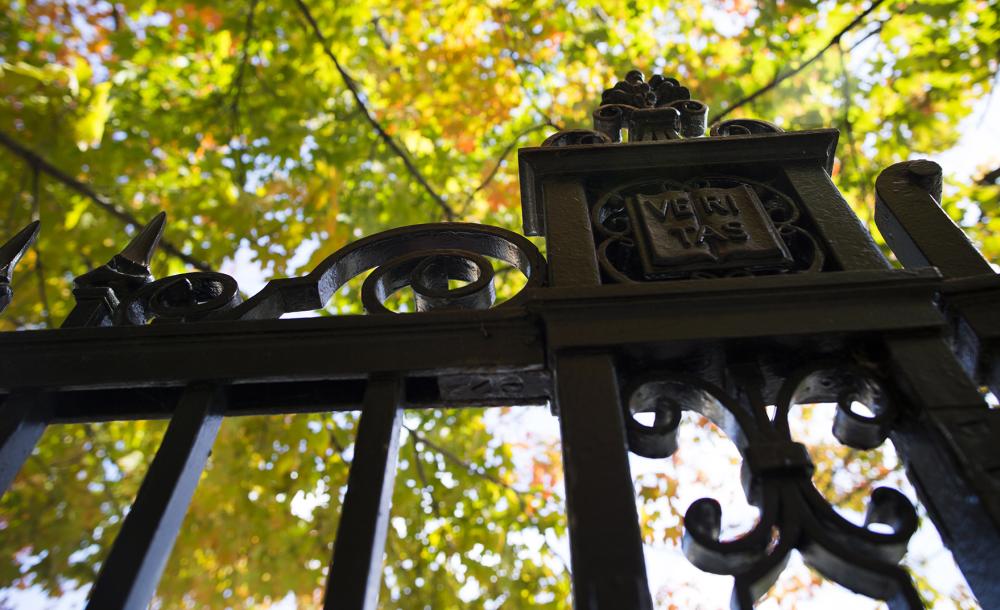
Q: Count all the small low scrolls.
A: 4